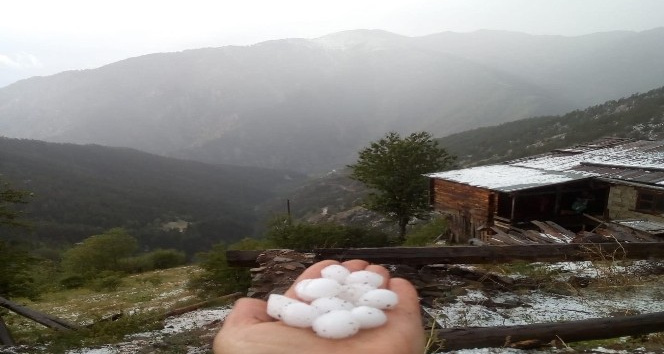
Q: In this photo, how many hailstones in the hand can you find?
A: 10